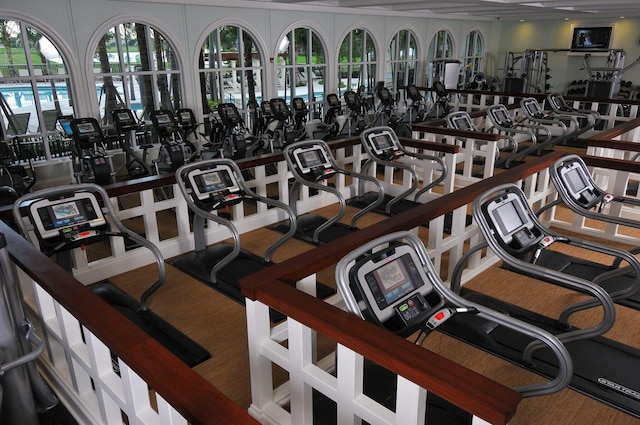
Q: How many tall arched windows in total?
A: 8